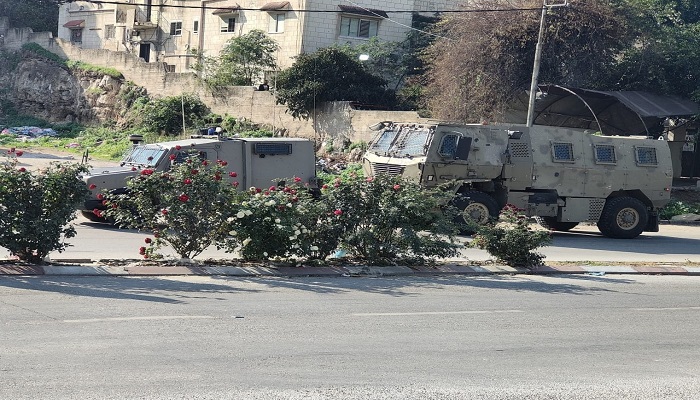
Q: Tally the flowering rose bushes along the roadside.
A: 5